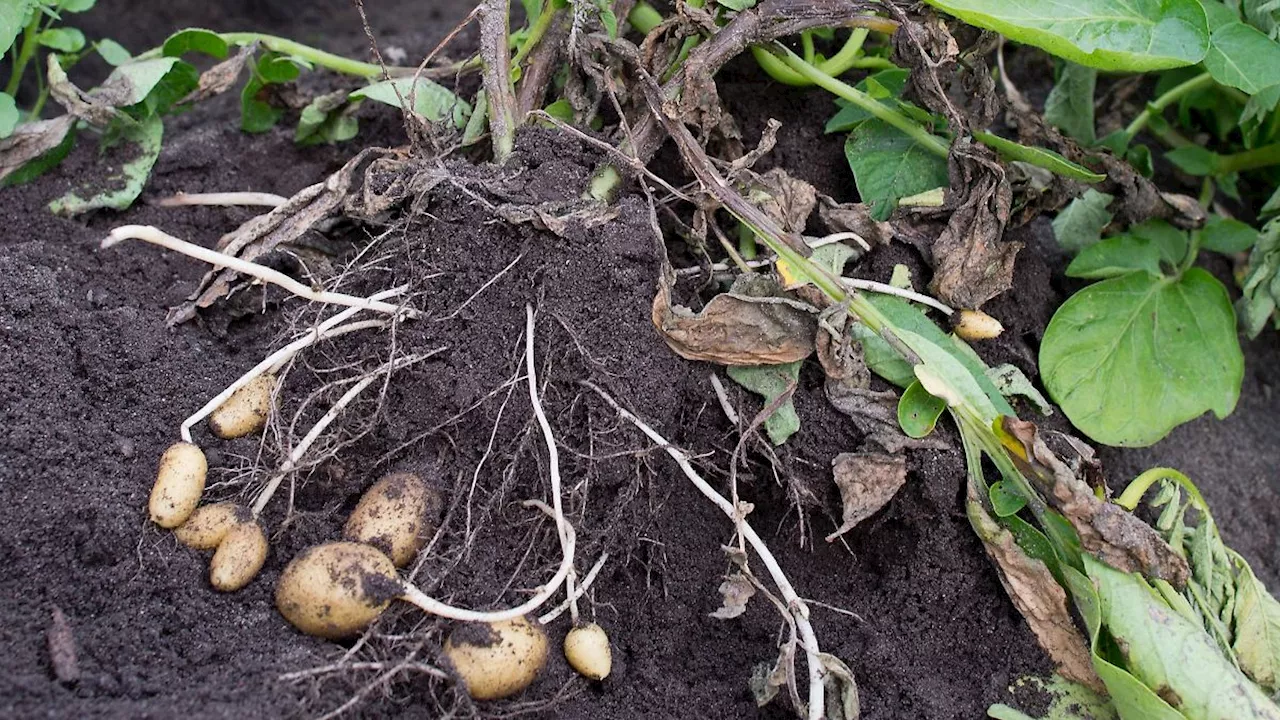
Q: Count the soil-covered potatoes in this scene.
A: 9